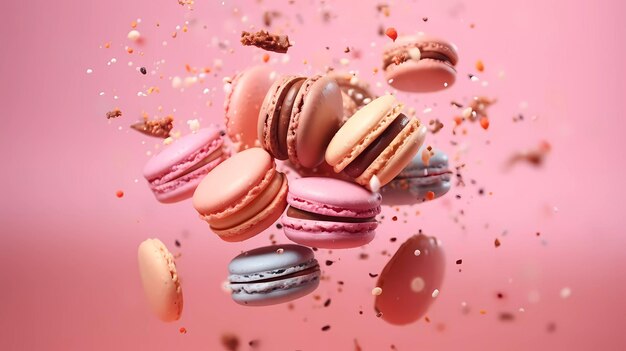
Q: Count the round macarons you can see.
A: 11